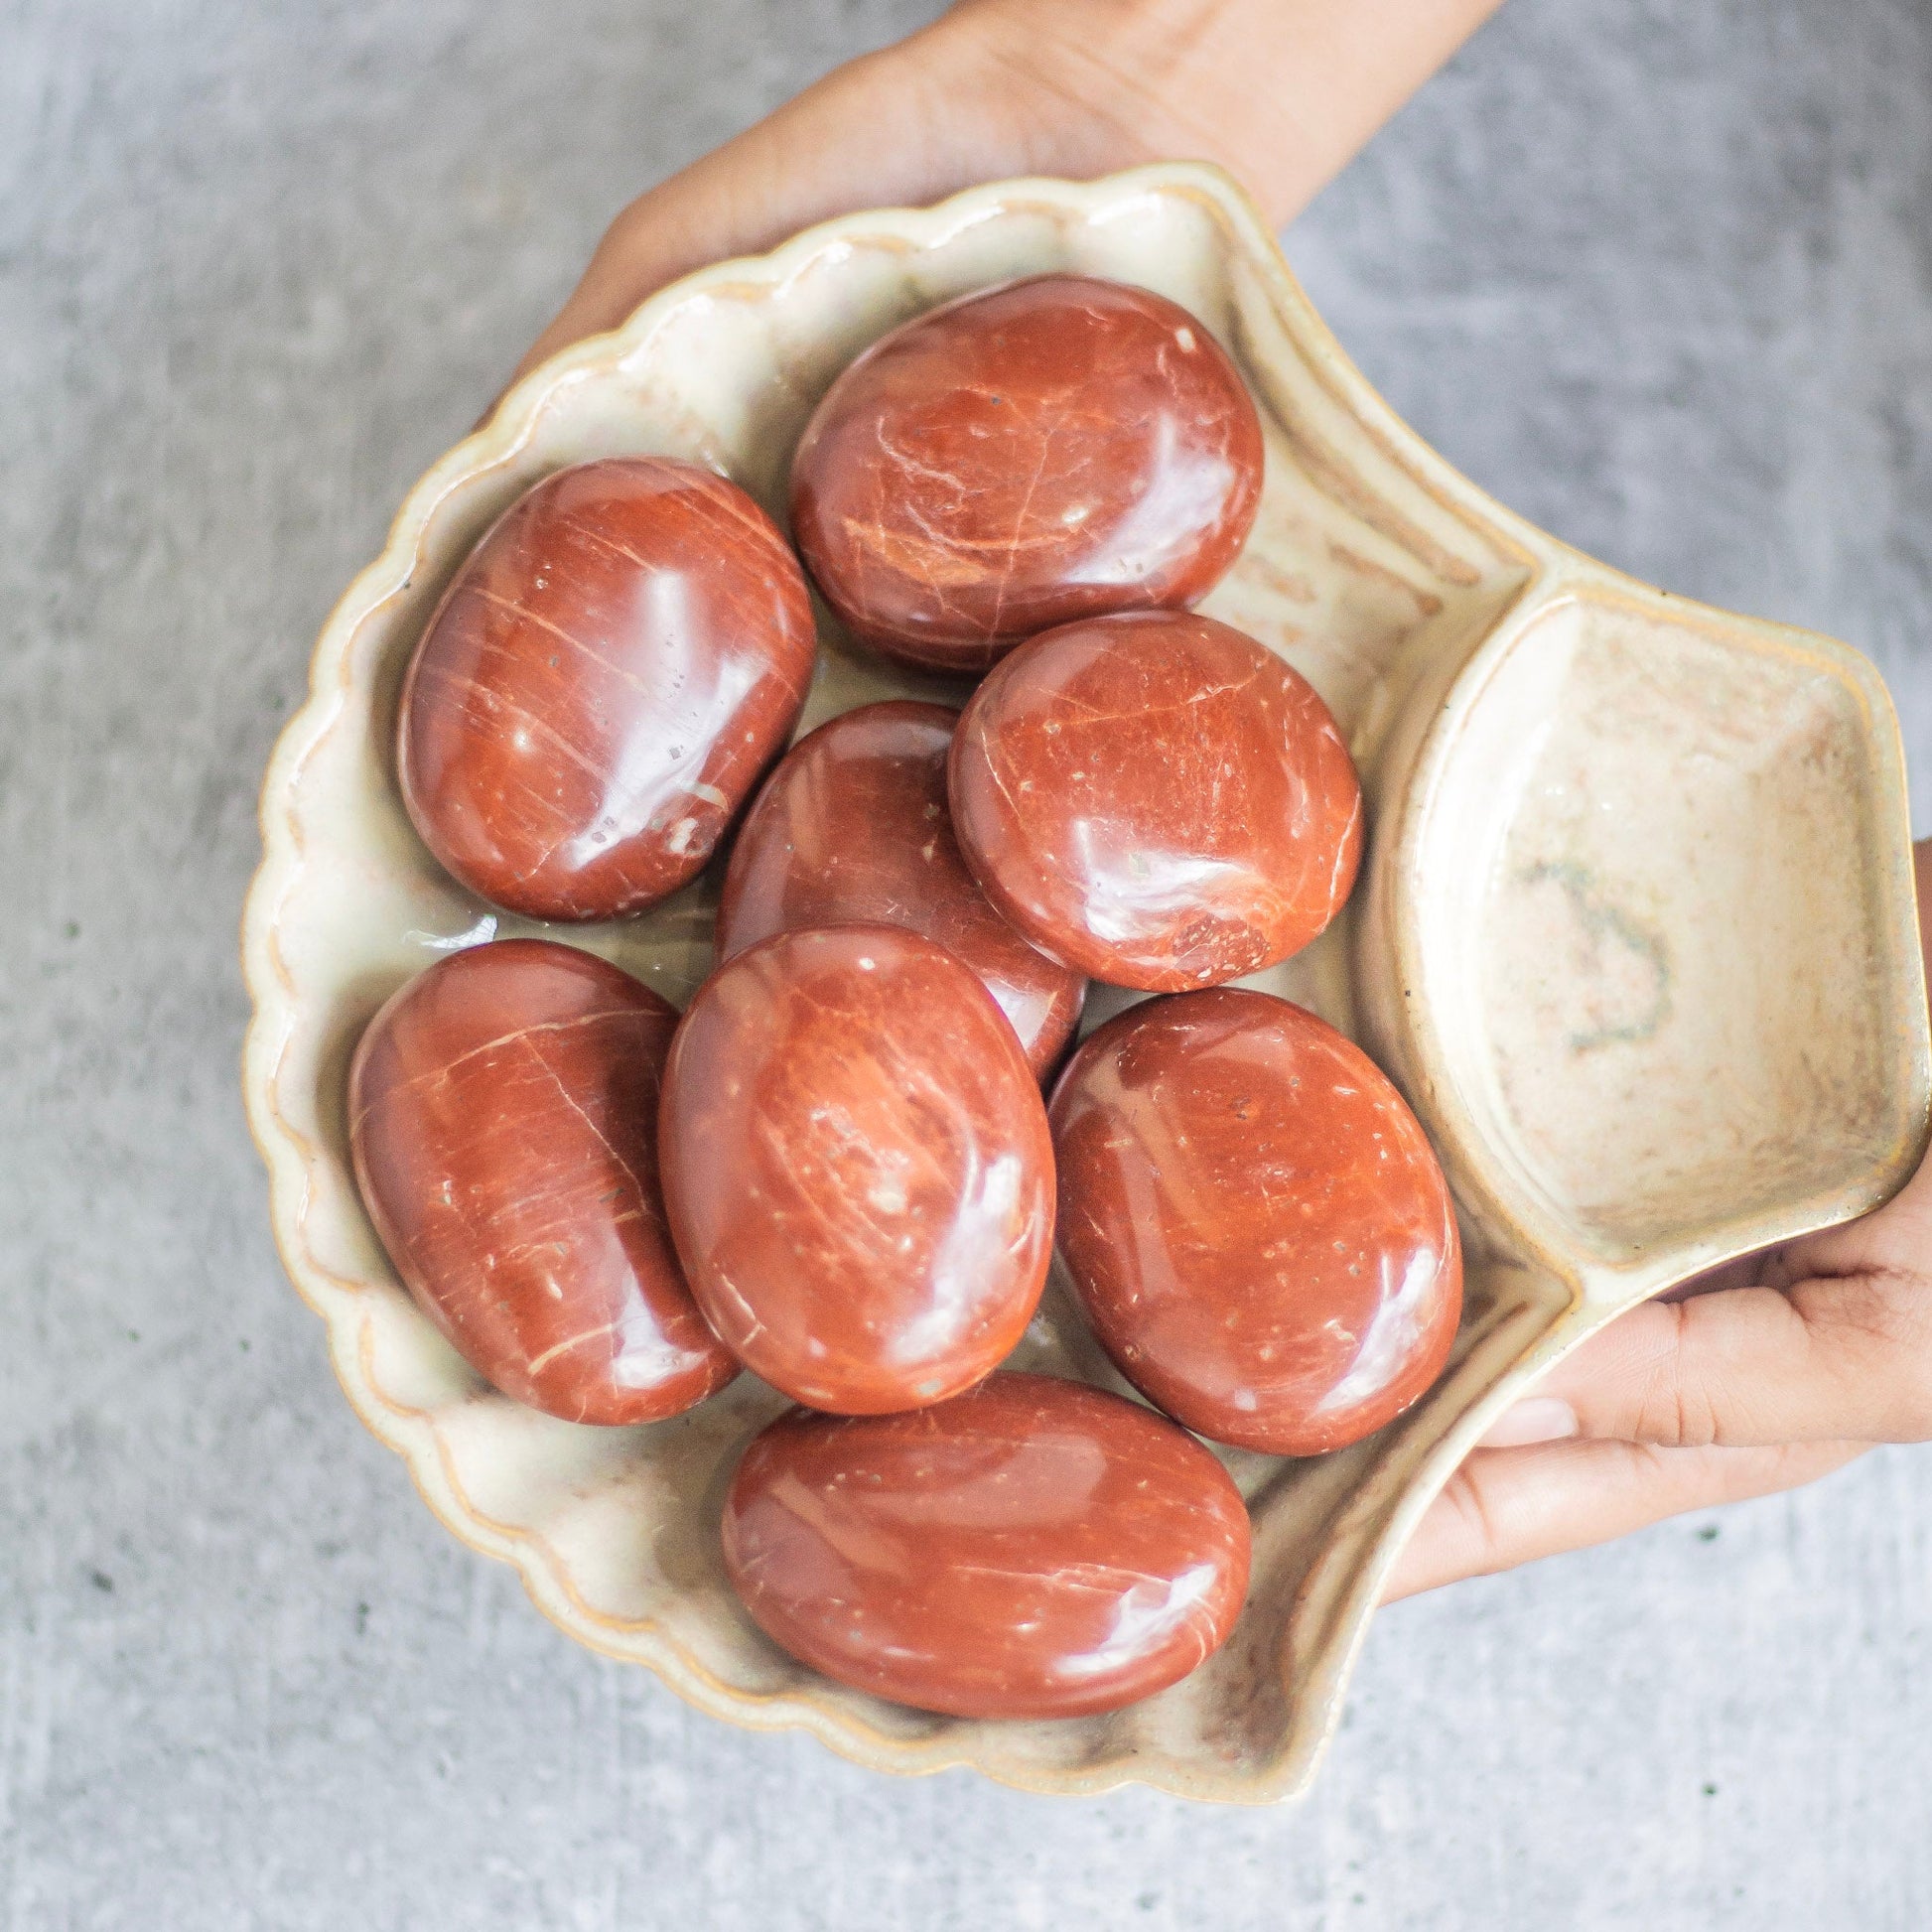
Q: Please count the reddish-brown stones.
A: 8